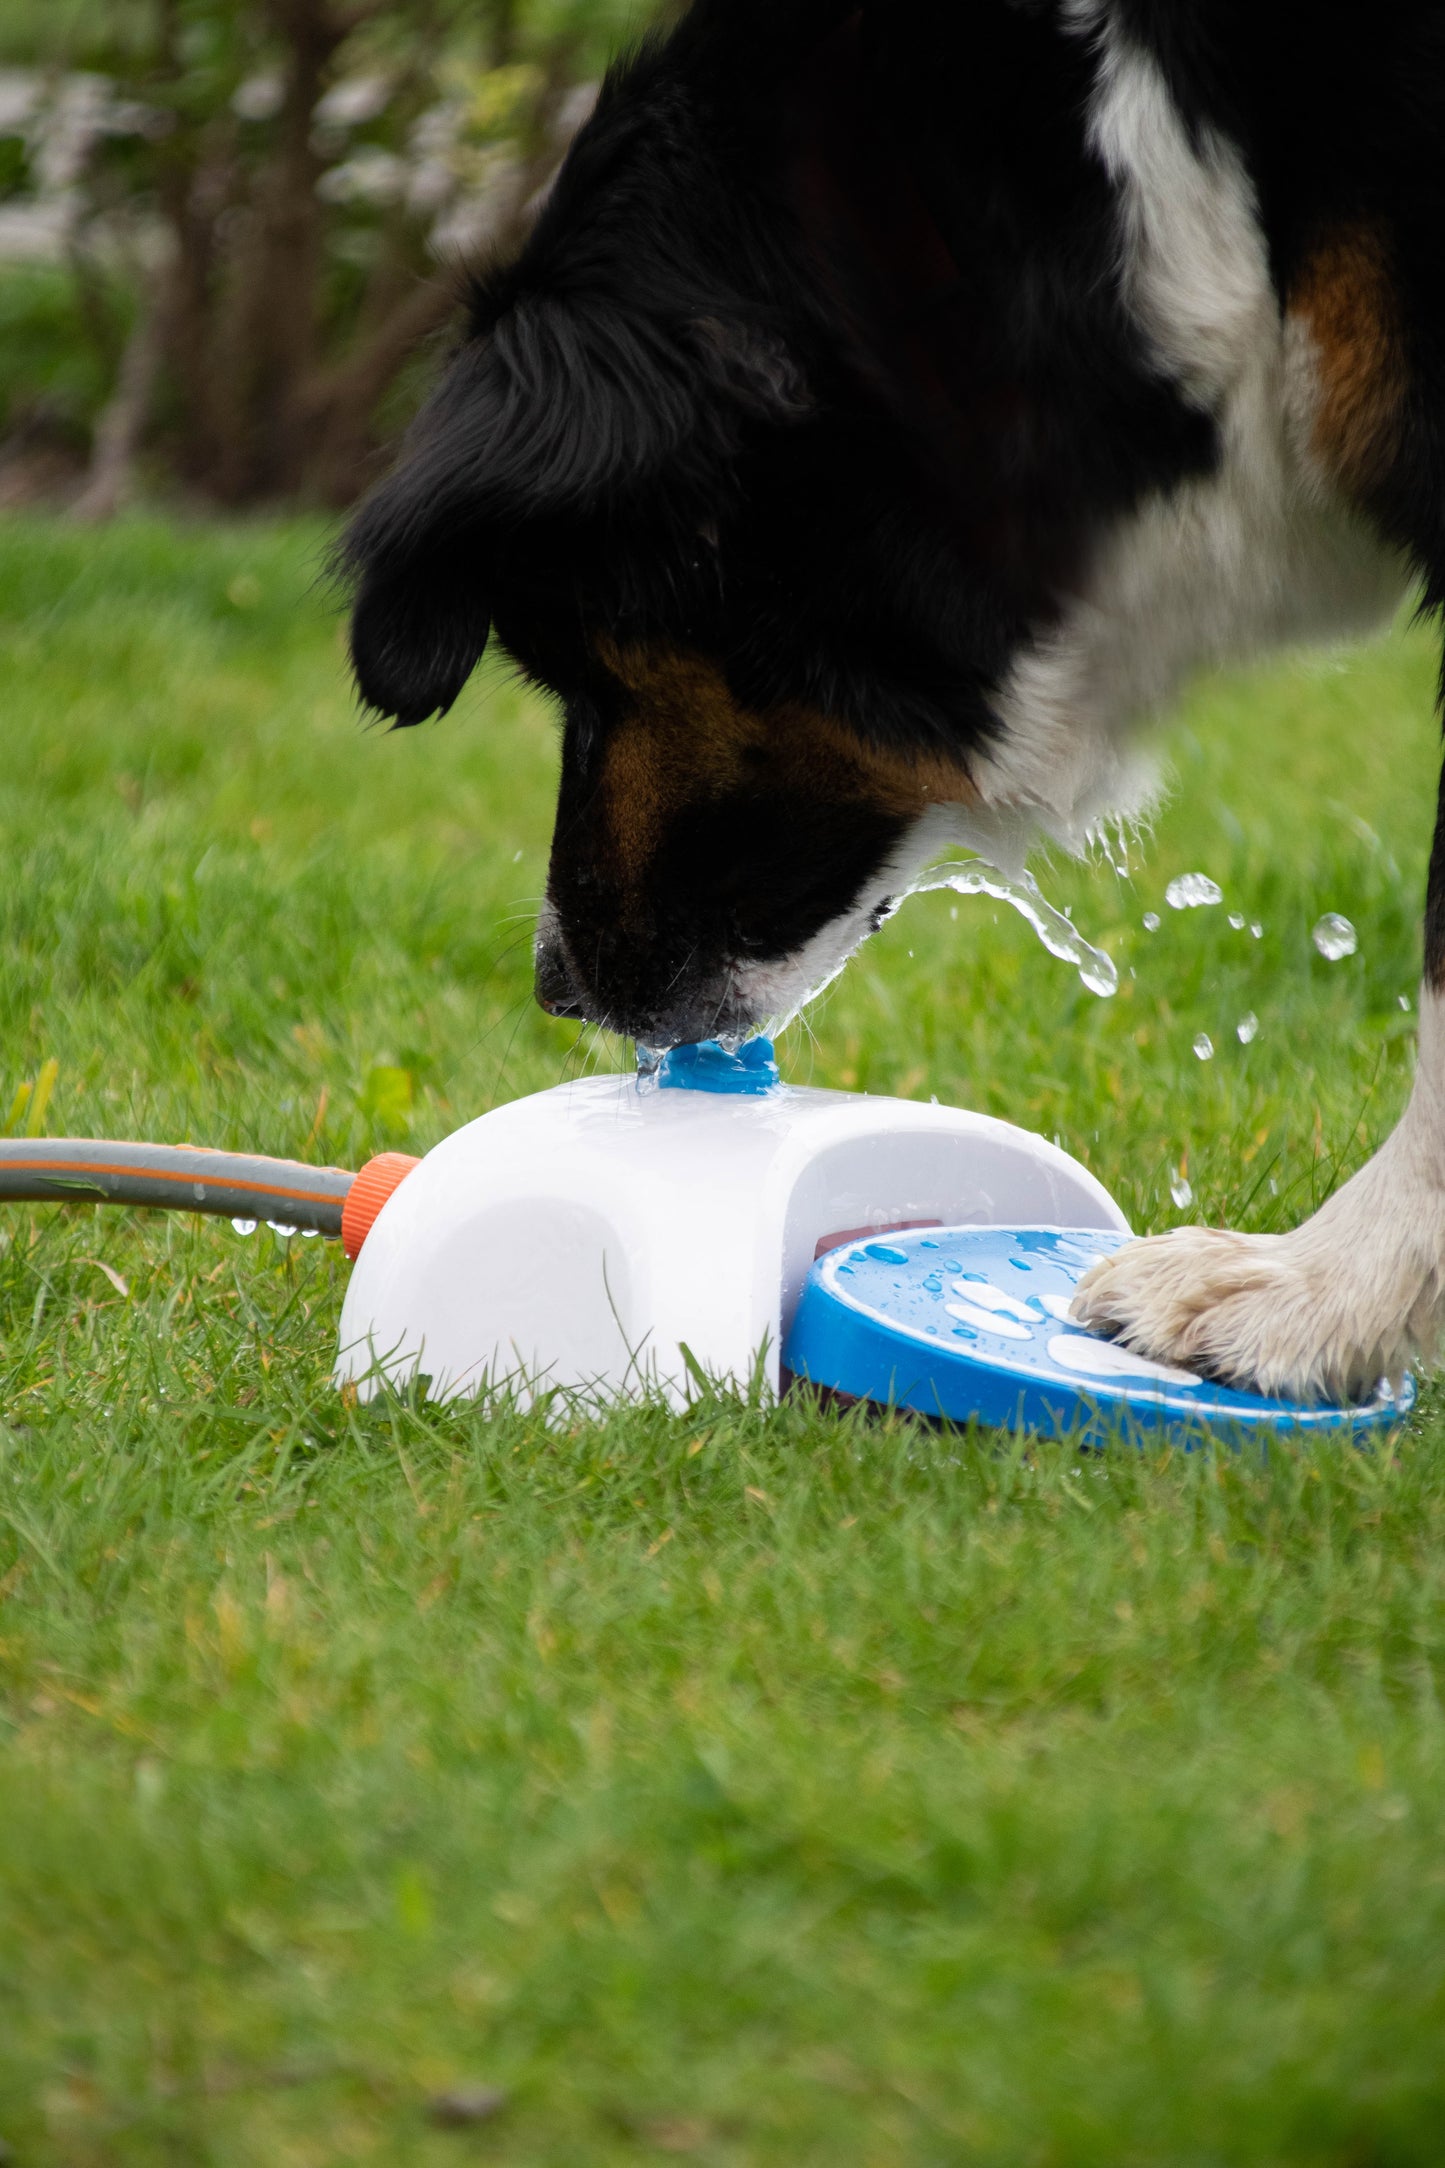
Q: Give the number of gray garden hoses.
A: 1